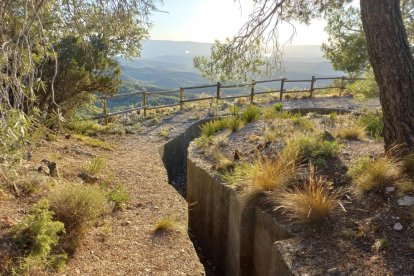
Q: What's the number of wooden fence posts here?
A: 8